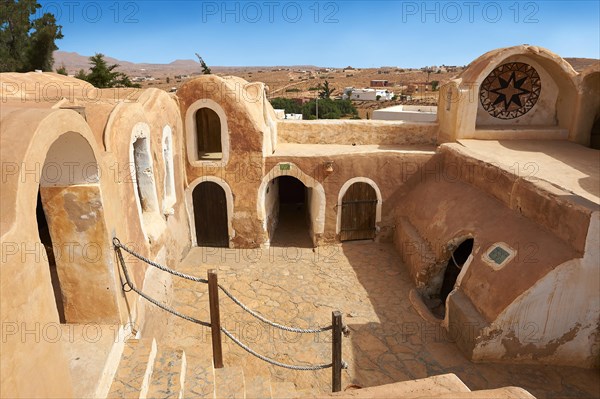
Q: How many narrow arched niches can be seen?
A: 2